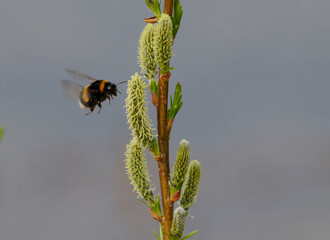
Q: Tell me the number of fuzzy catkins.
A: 7